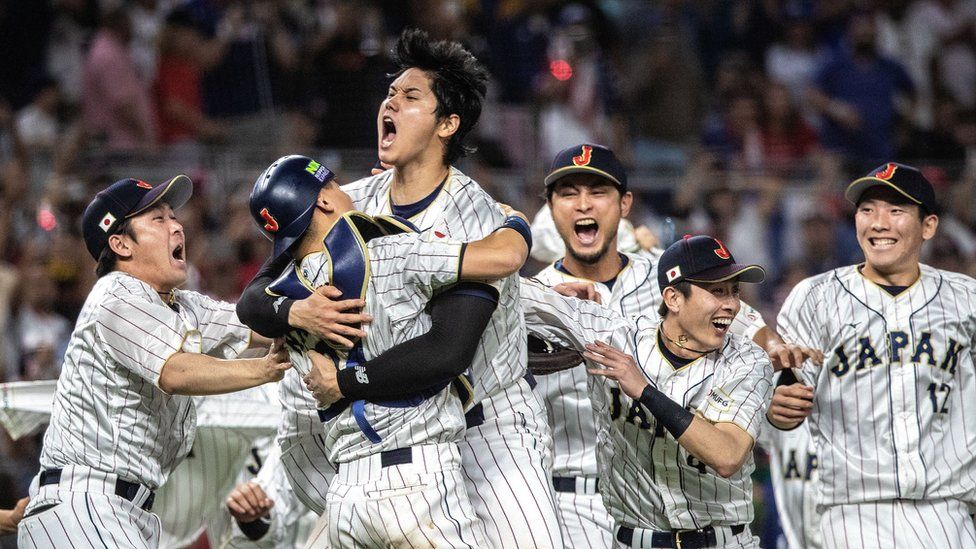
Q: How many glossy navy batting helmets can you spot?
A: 1